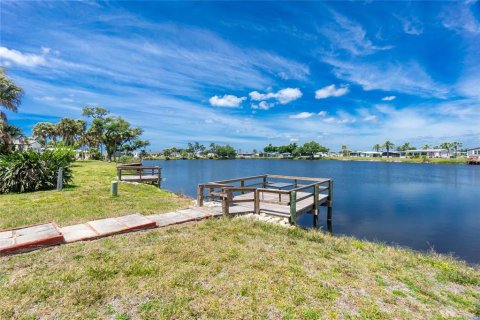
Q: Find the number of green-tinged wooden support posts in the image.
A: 3